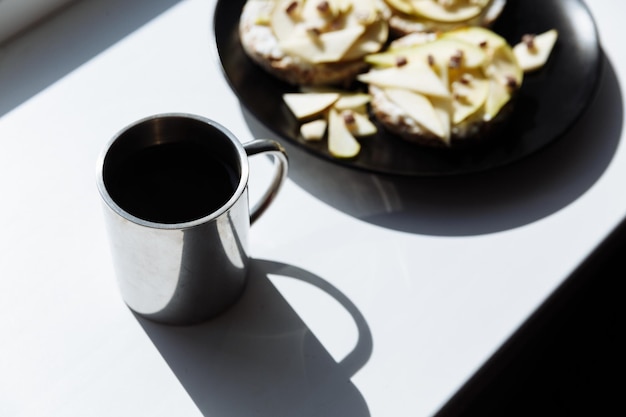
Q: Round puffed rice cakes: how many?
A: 3